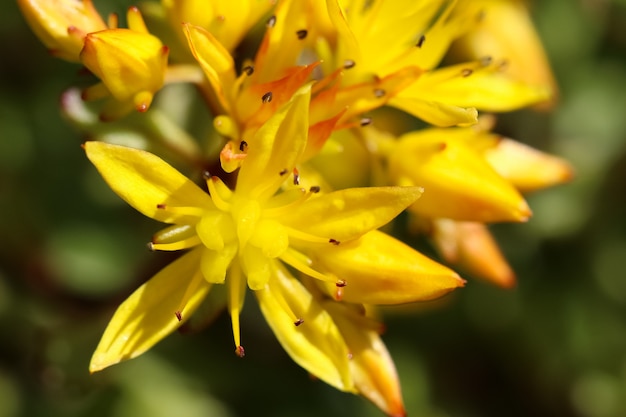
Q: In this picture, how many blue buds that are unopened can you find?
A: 0